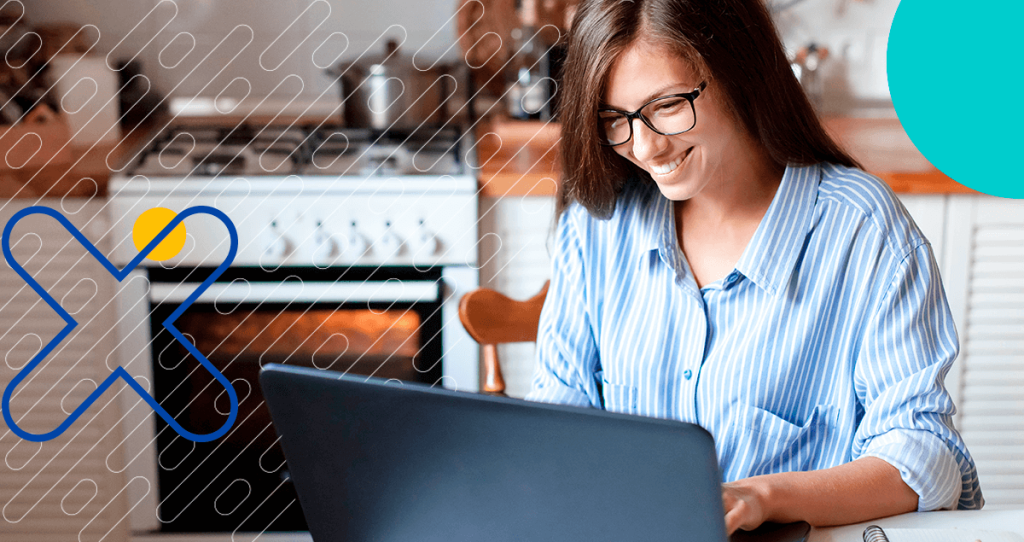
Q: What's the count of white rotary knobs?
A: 5